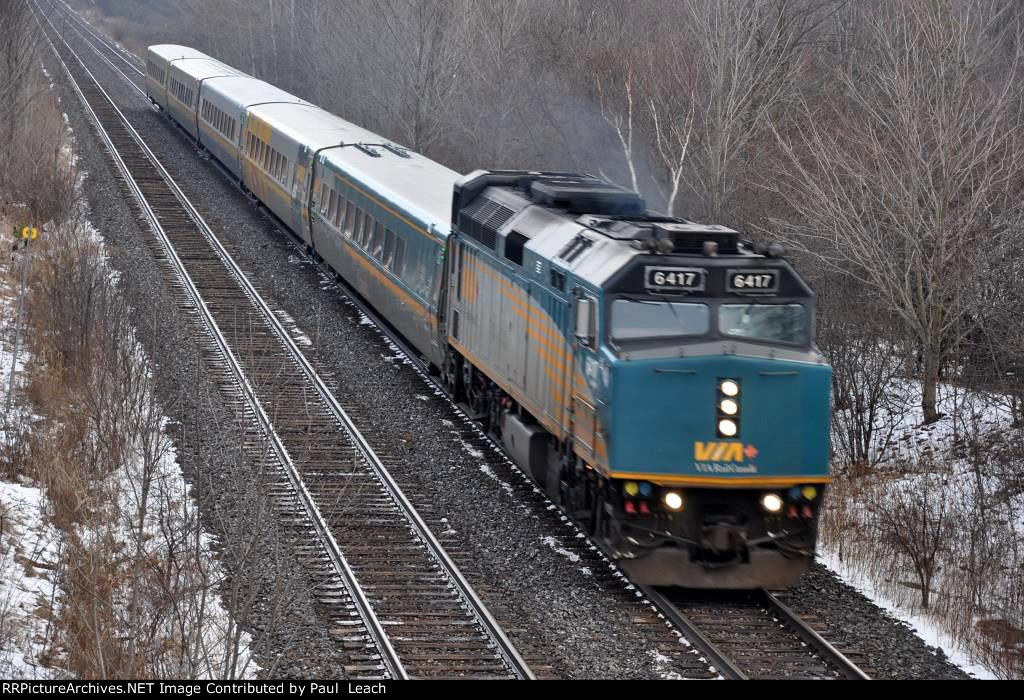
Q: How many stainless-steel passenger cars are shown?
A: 5